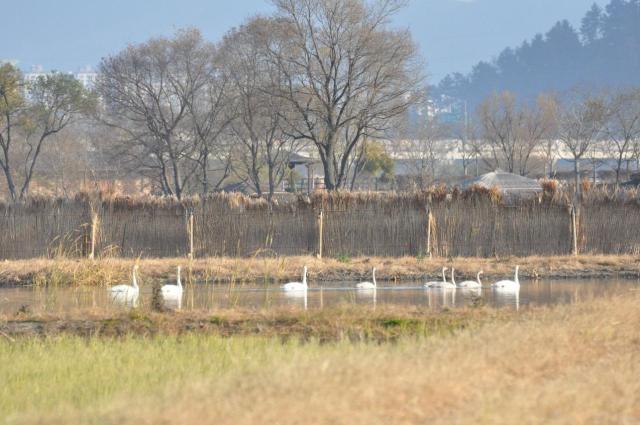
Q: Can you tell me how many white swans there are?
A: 8